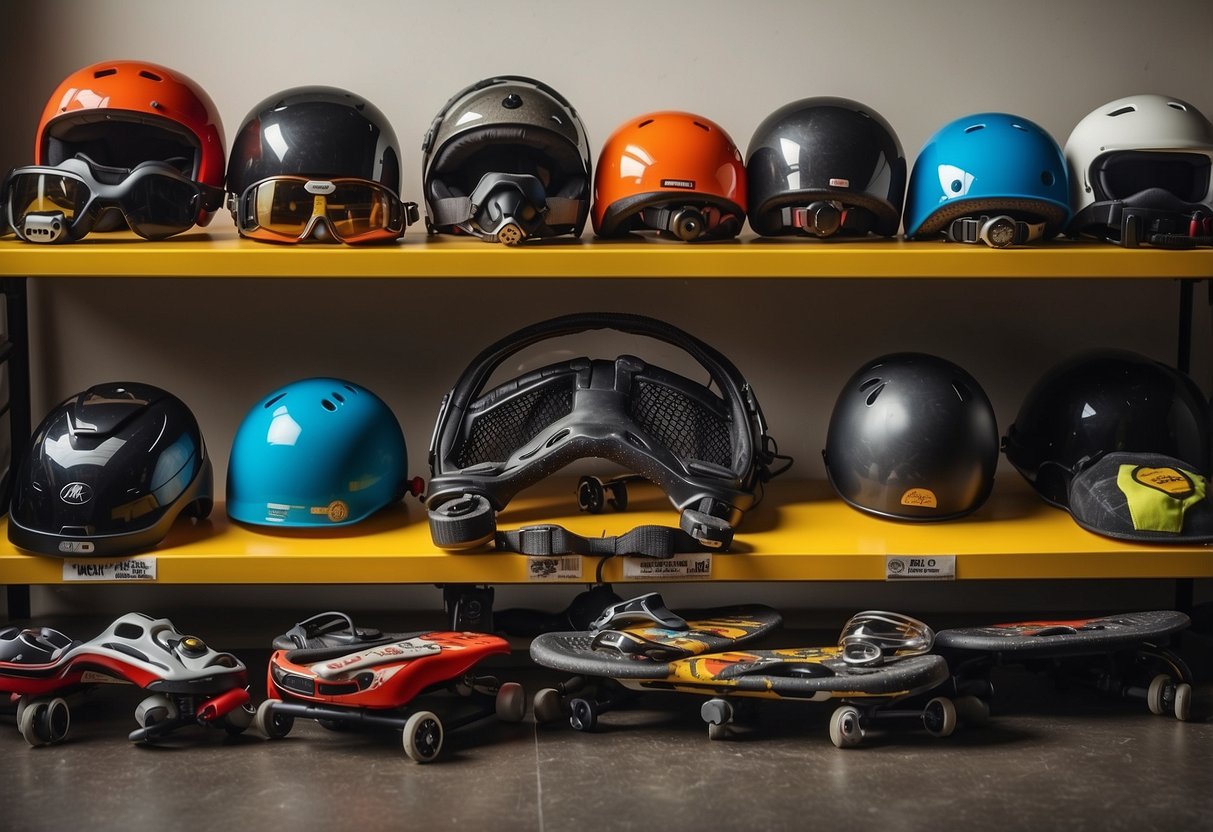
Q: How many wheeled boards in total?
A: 5